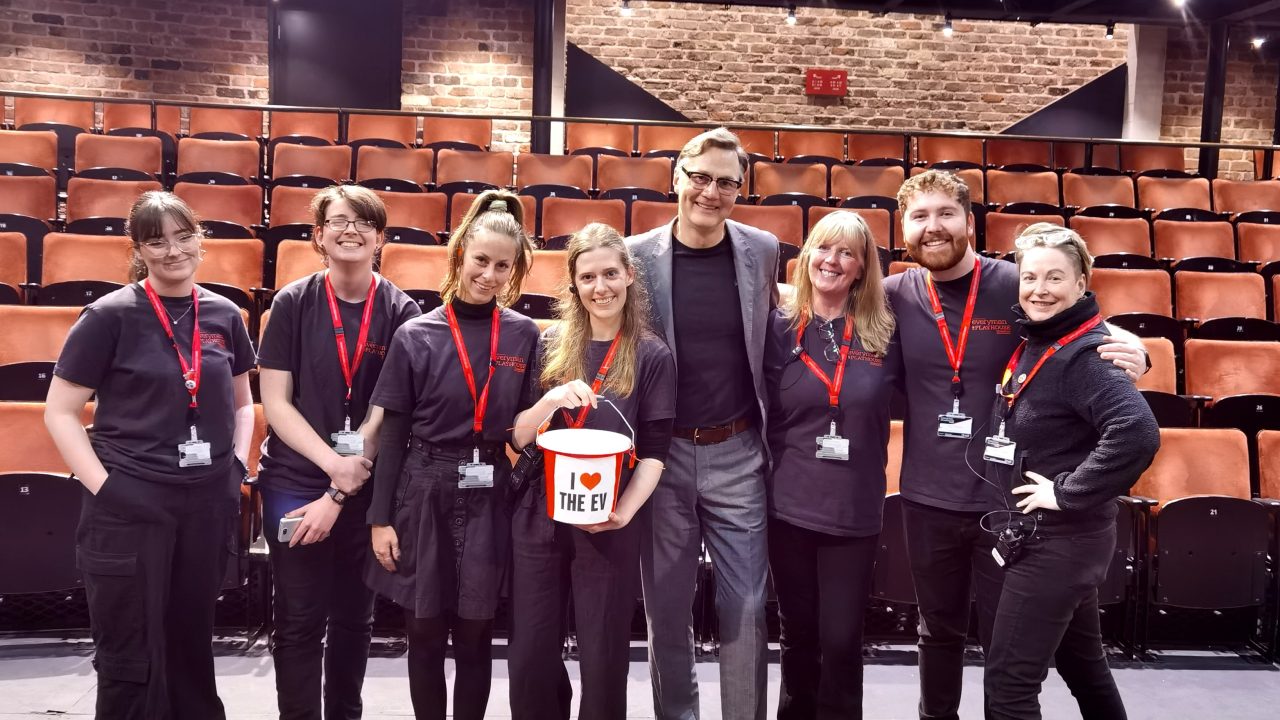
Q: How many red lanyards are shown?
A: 7